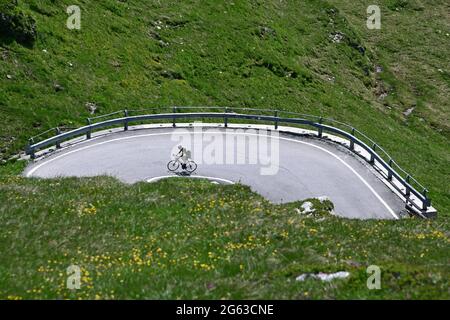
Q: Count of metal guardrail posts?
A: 13